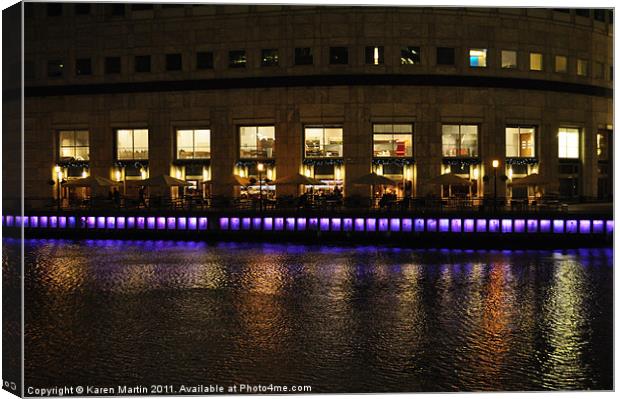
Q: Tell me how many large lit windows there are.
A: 9